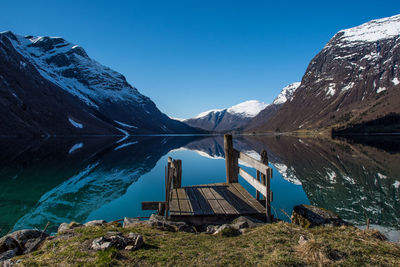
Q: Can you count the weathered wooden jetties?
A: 1